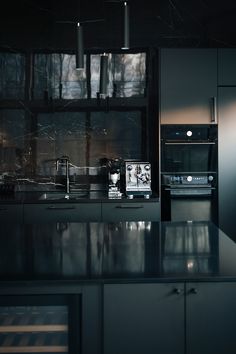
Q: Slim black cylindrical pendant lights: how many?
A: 3